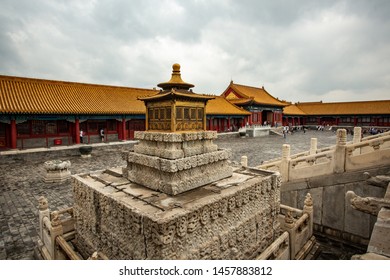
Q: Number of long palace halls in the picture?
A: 2